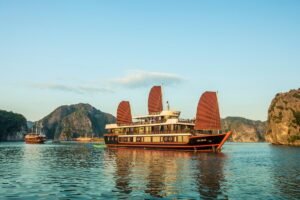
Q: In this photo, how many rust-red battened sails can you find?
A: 3